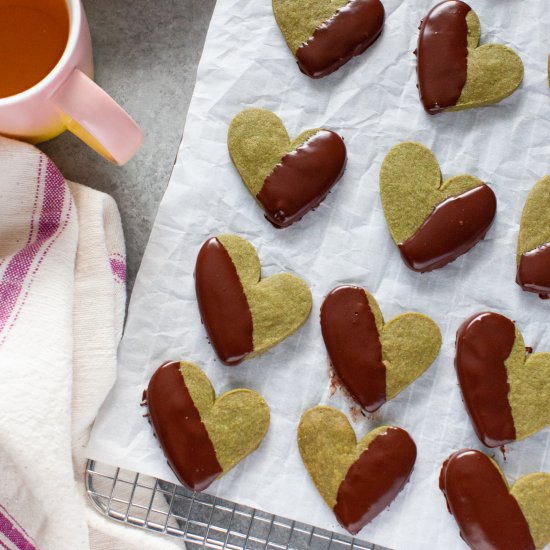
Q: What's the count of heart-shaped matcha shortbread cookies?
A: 11